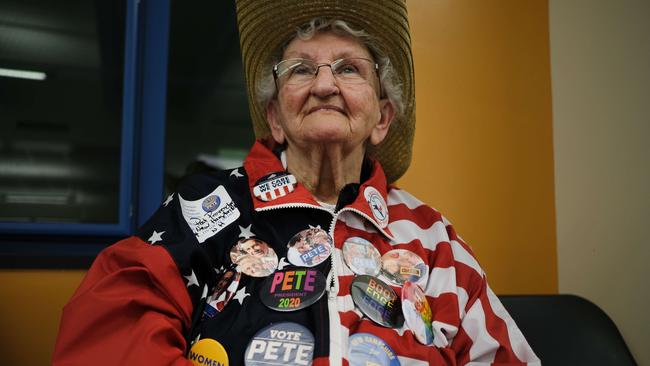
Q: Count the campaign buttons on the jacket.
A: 13